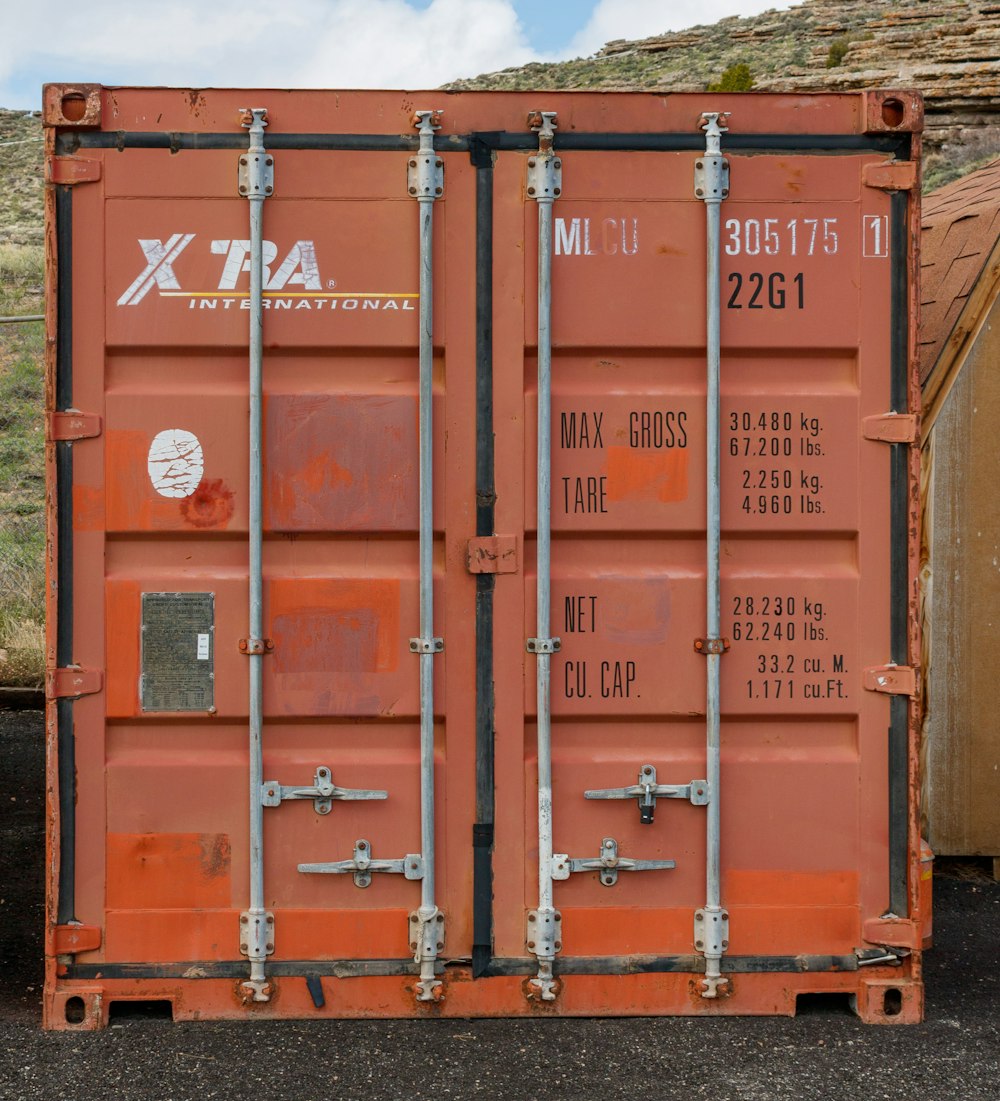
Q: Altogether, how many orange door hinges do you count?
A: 8